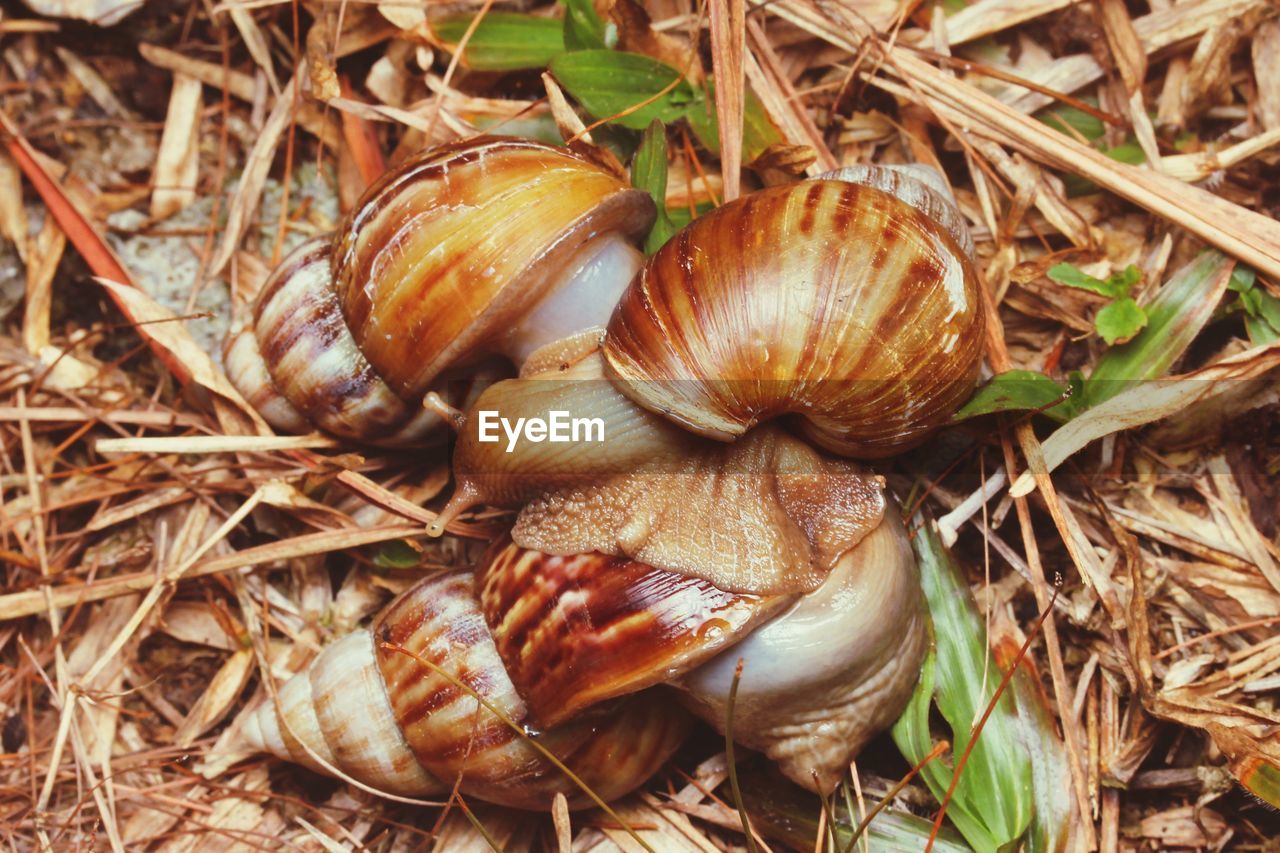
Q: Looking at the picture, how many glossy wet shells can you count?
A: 3